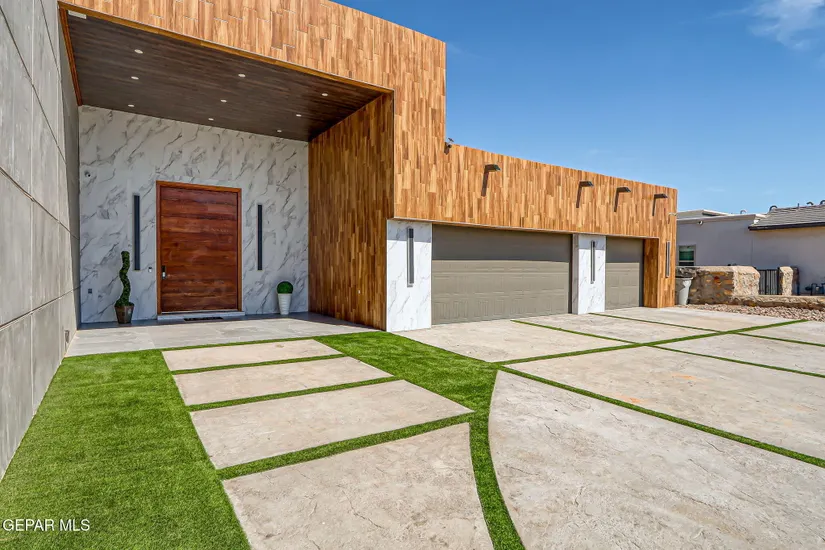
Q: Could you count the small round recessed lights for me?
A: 9